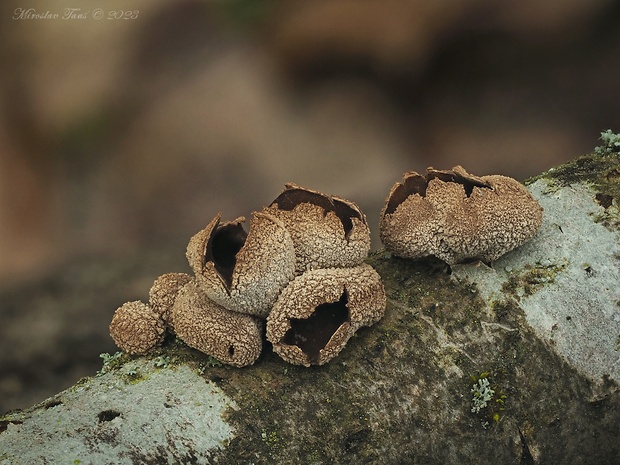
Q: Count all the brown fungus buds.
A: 7